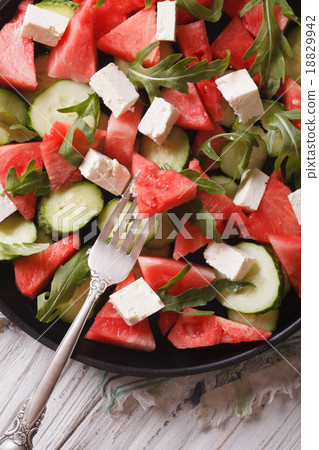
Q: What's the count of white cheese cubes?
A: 11